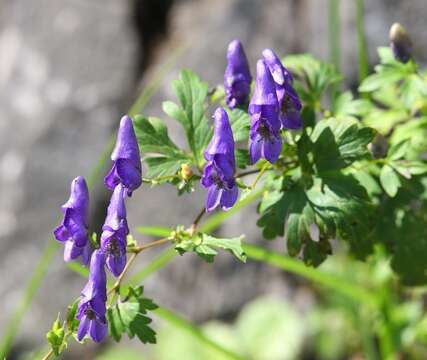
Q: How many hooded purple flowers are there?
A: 8